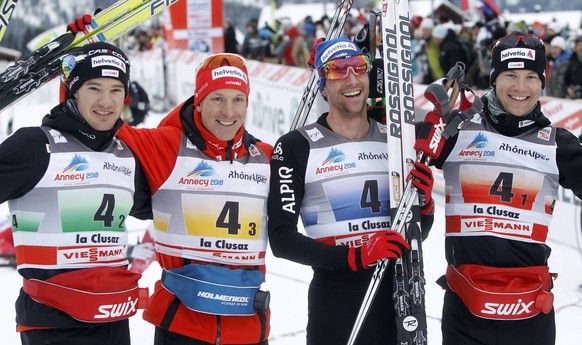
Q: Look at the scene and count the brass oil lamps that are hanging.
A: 0